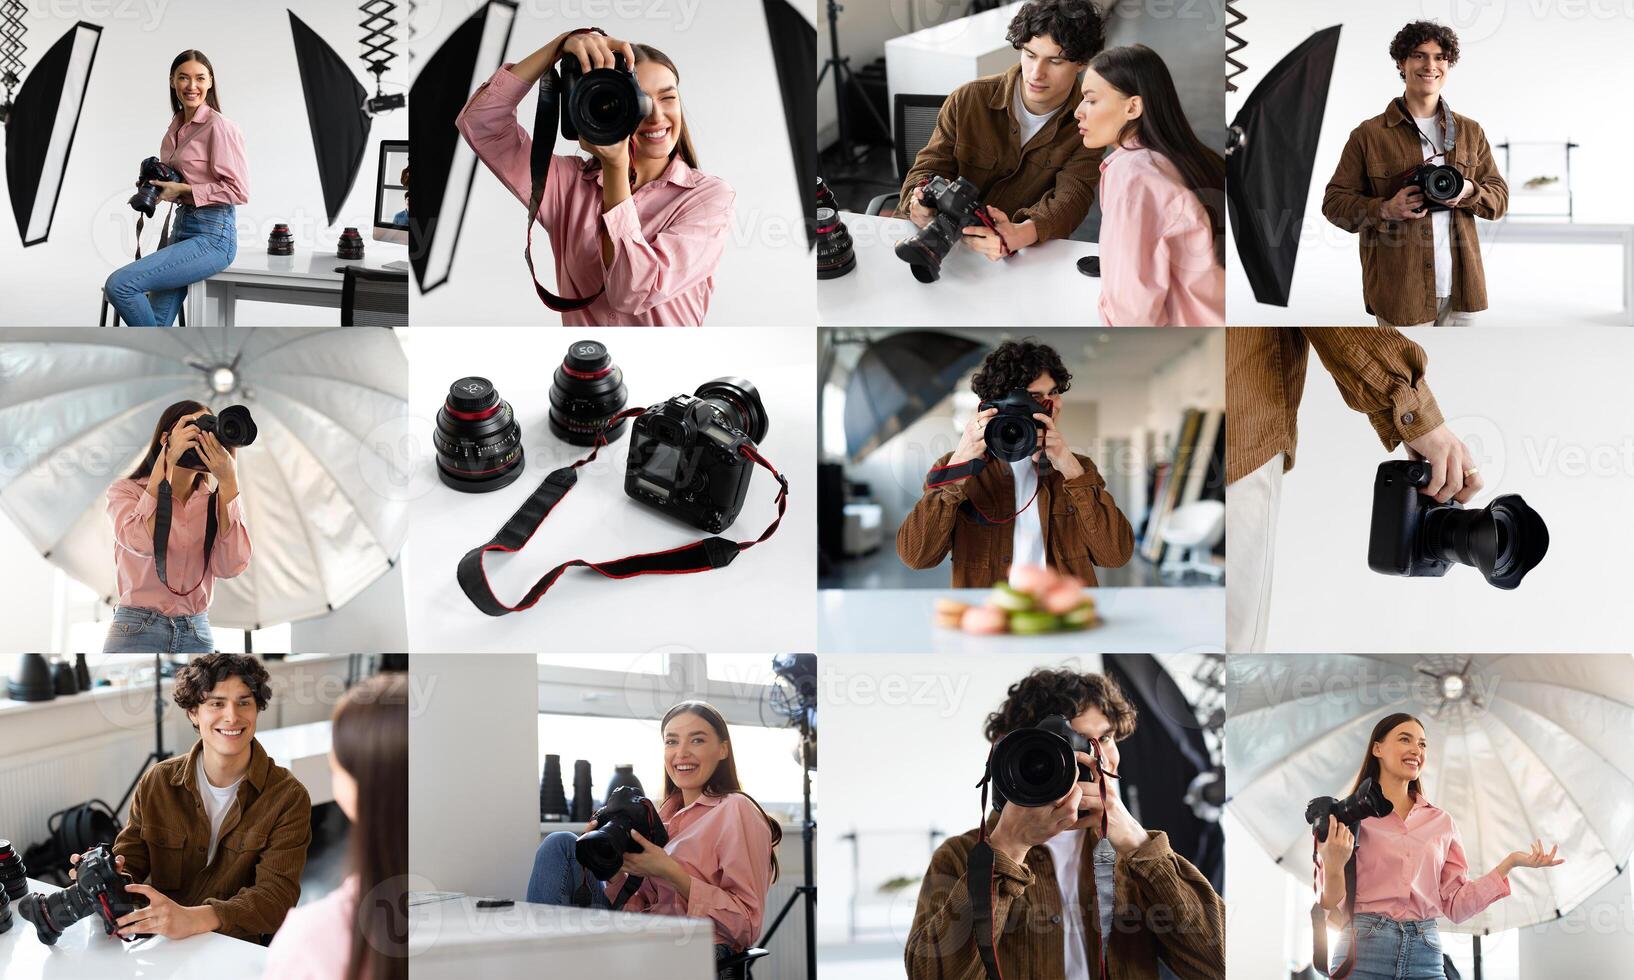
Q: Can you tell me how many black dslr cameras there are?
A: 12